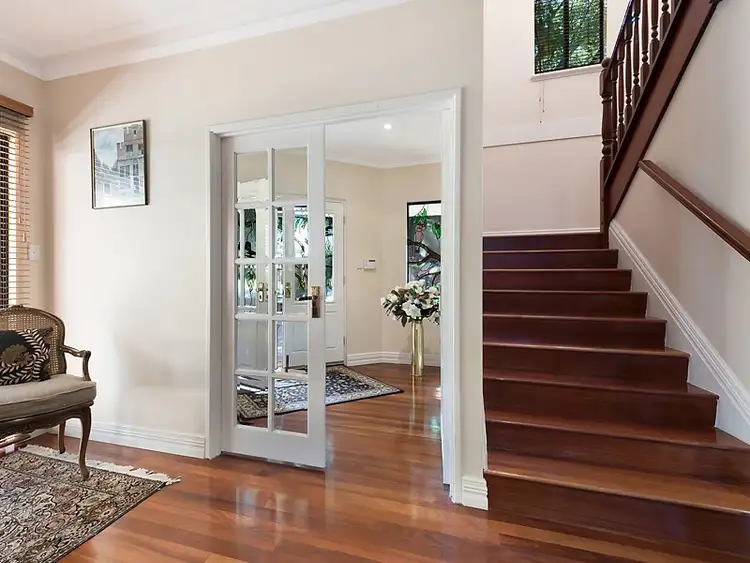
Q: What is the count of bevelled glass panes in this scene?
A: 10